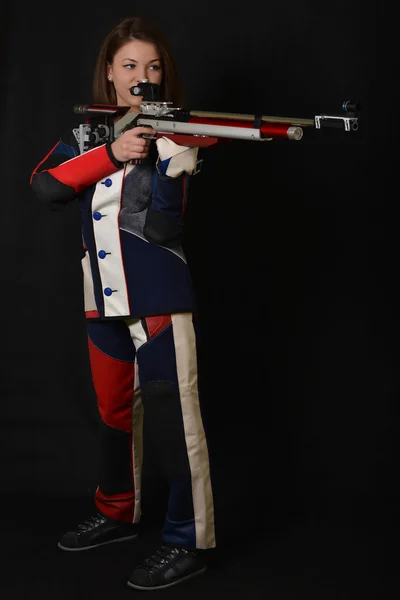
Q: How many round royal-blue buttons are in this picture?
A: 4